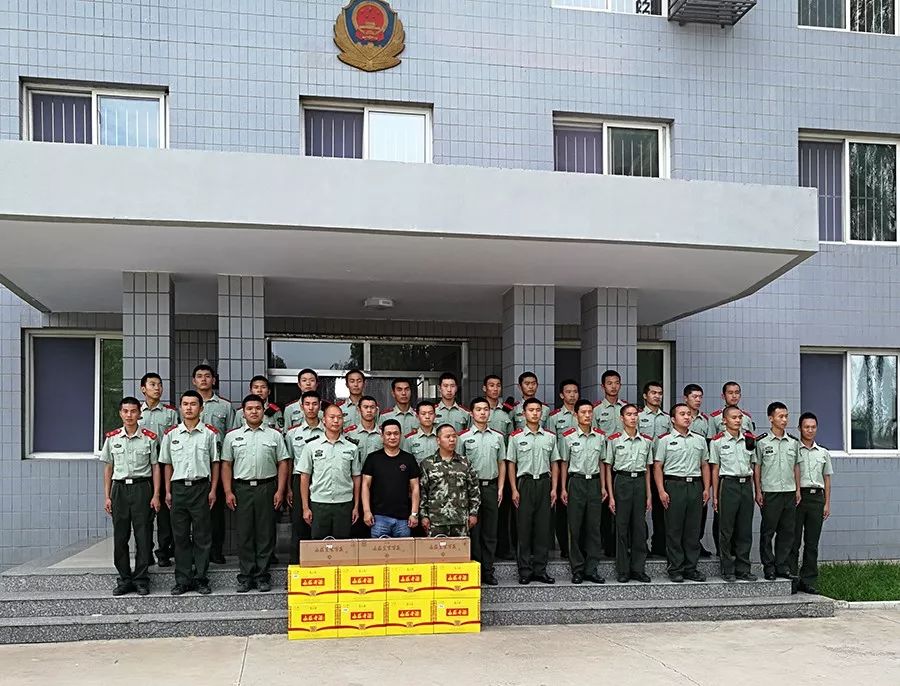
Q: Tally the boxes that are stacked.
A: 11